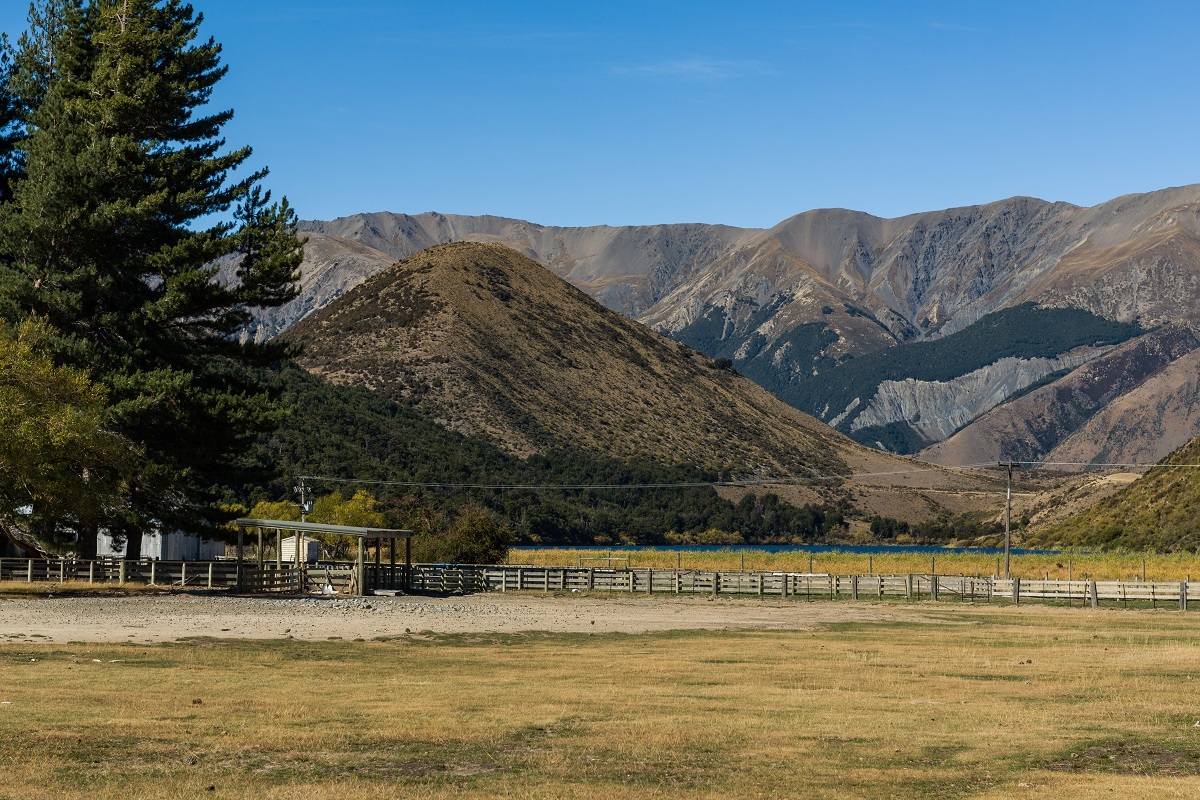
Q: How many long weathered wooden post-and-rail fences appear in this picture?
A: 1